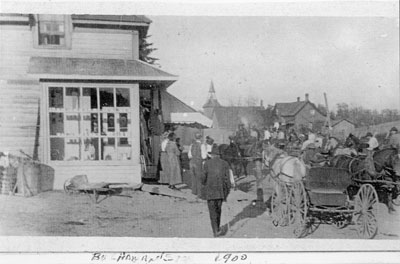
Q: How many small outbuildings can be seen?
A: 1